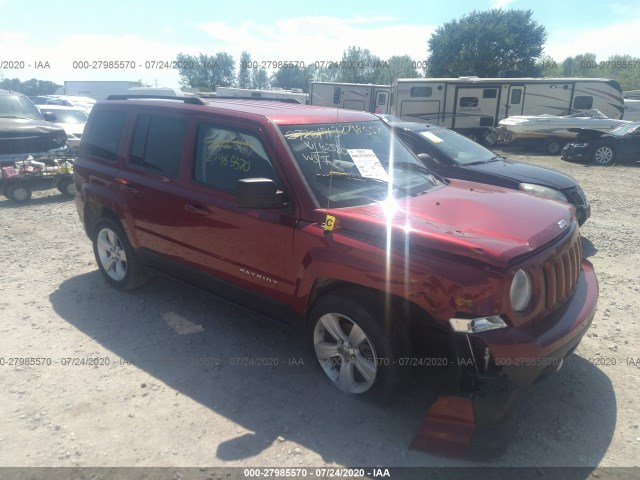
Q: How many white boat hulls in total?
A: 1